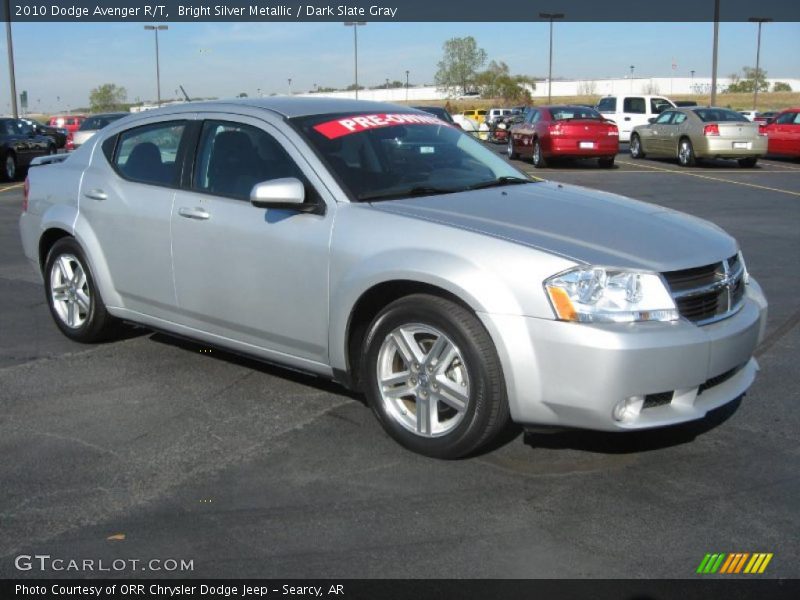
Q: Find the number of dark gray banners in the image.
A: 2